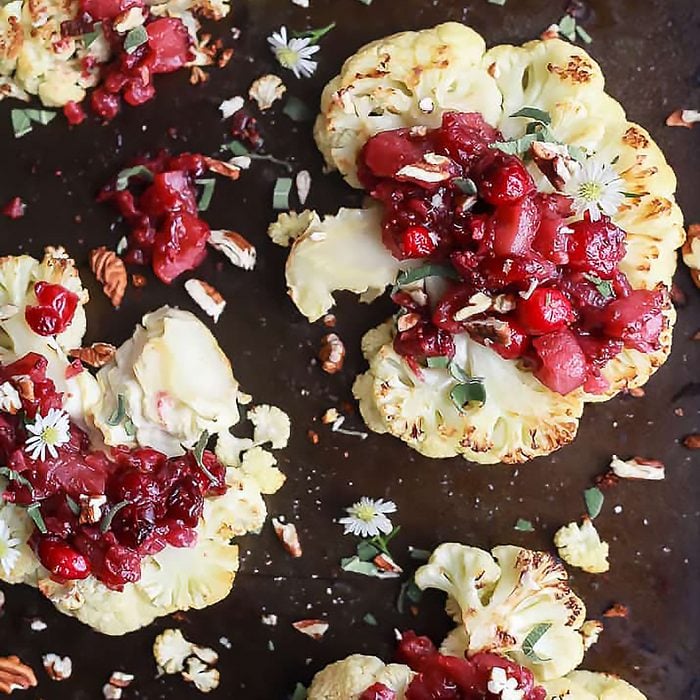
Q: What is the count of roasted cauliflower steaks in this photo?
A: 4